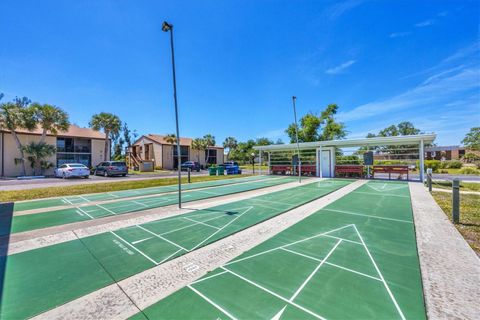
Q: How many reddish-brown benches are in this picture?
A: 4